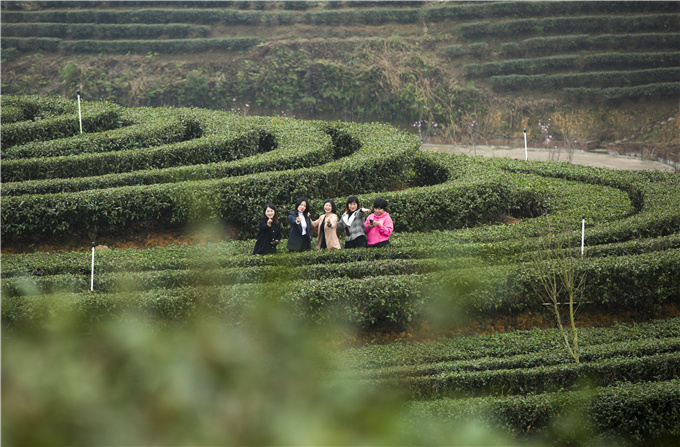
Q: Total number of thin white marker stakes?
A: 4